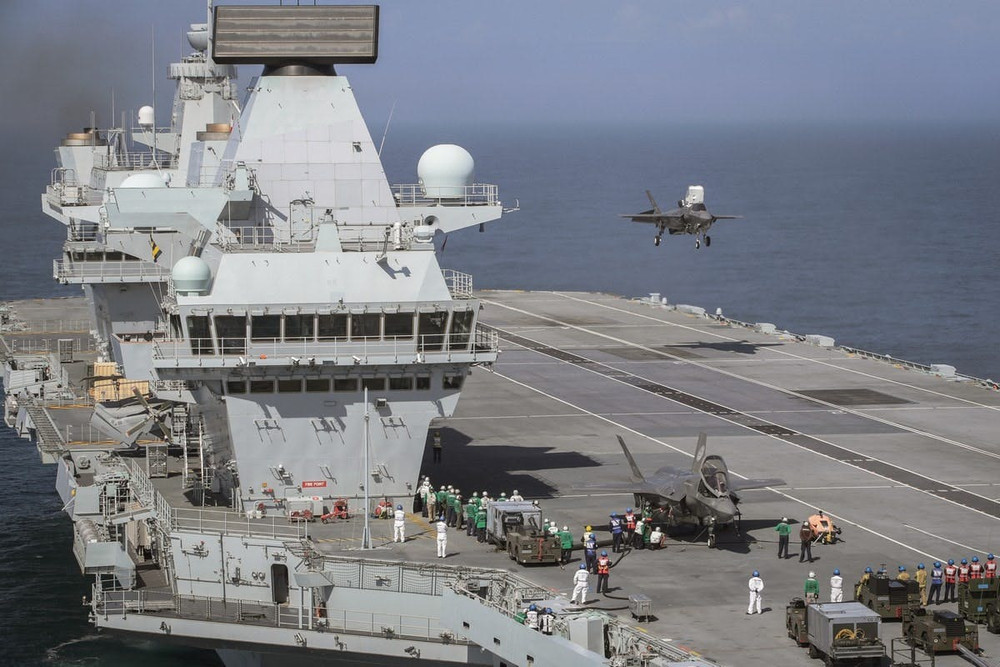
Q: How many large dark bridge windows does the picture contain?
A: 9